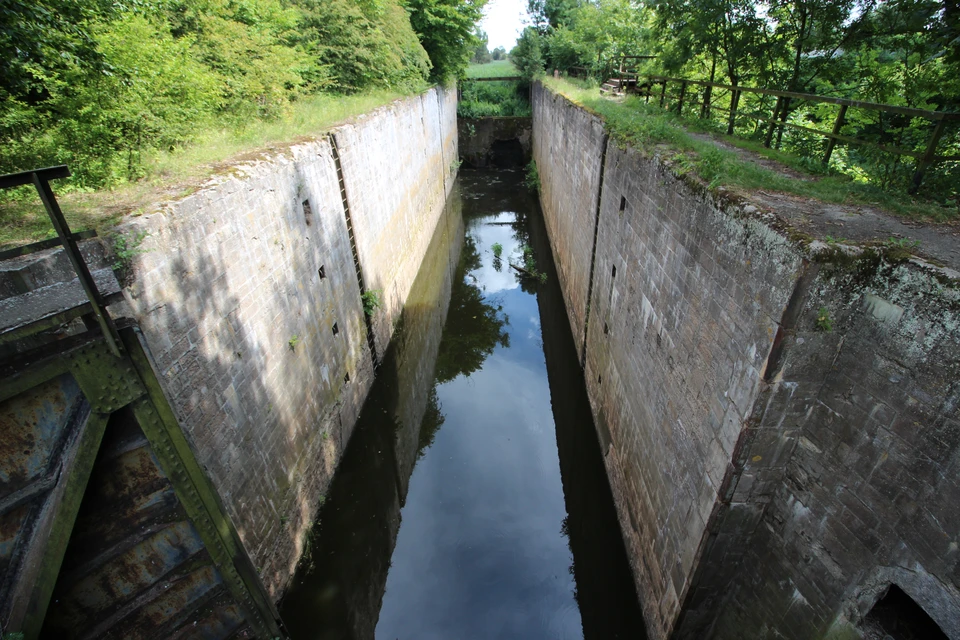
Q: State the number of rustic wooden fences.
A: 1